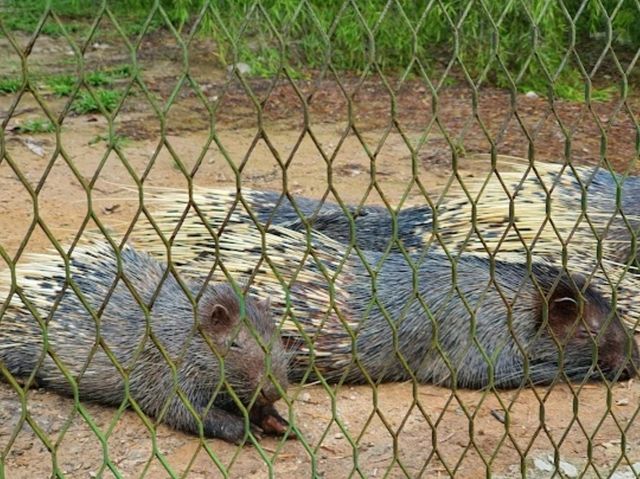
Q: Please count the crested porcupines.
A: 4